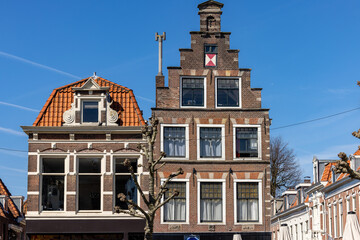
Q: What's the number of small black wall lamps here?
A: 2